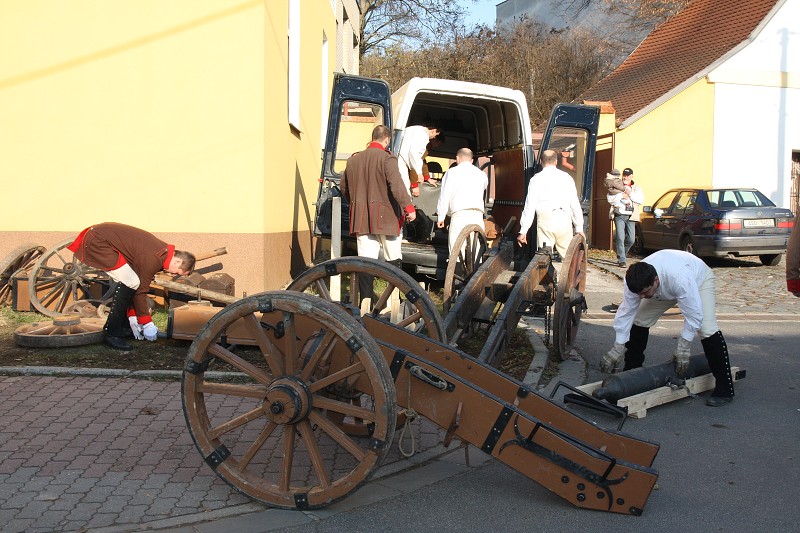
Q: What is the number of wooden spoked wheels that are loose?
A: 3